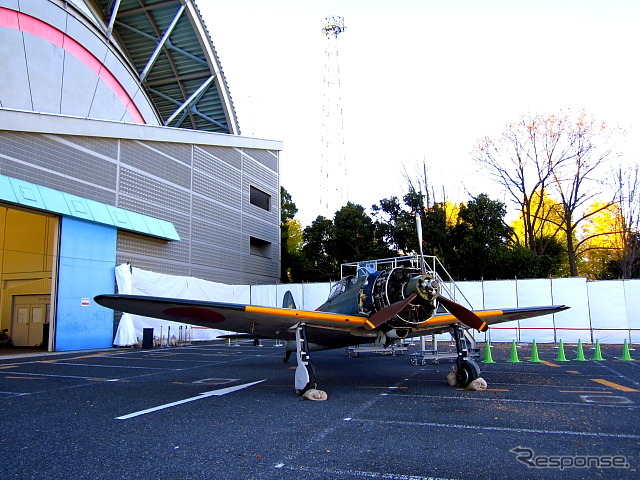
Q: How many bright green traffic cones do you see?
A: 7